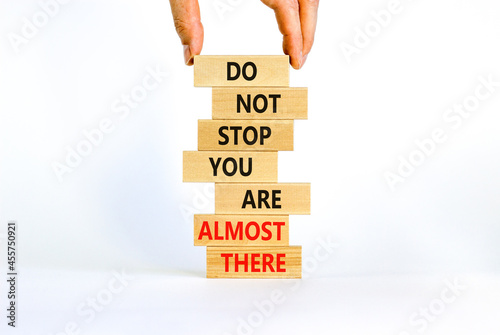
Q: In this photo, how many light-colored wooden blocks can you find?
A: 7